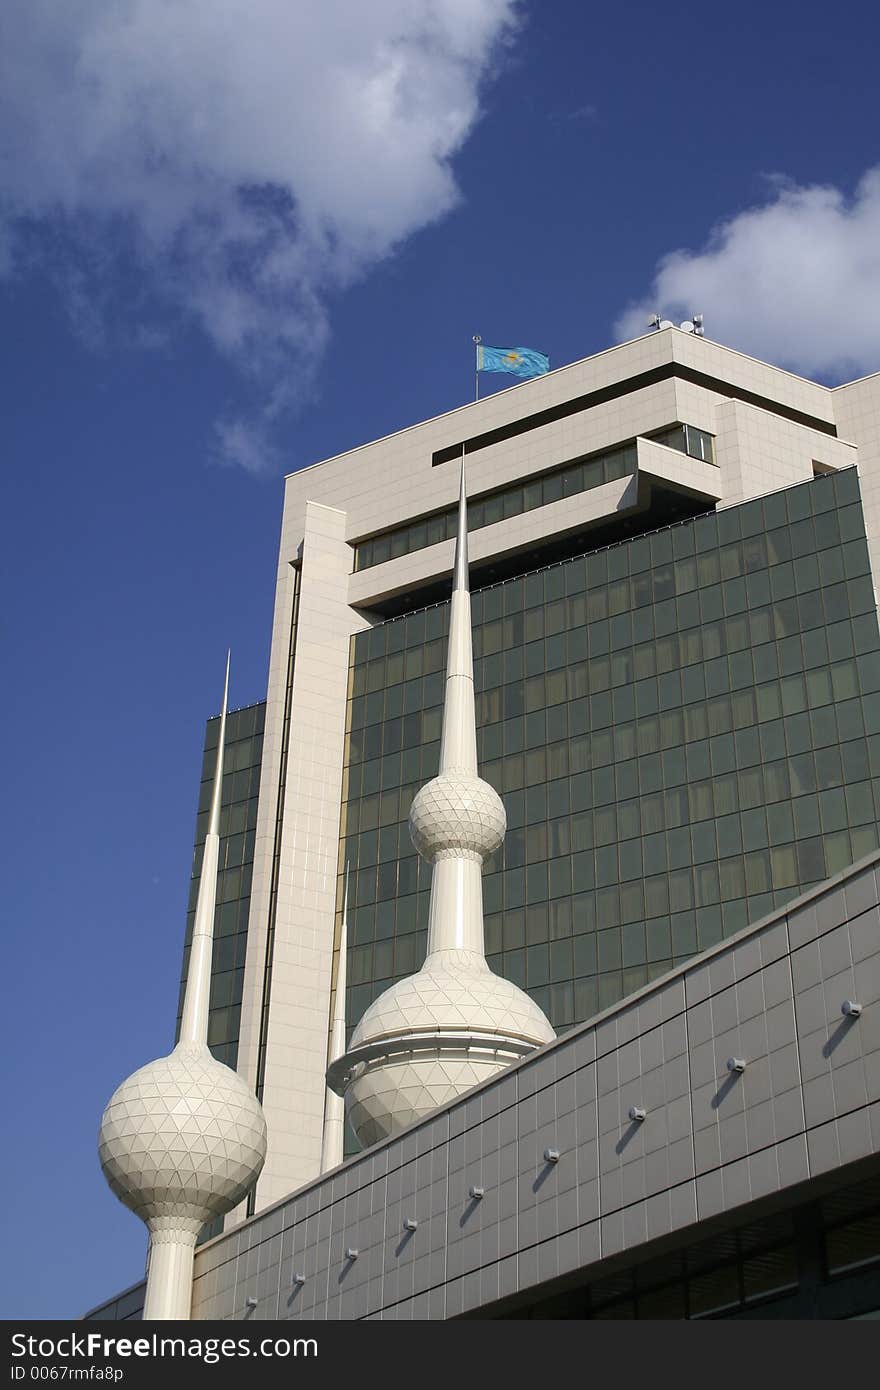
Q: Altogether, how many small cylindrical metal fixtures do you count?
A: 9